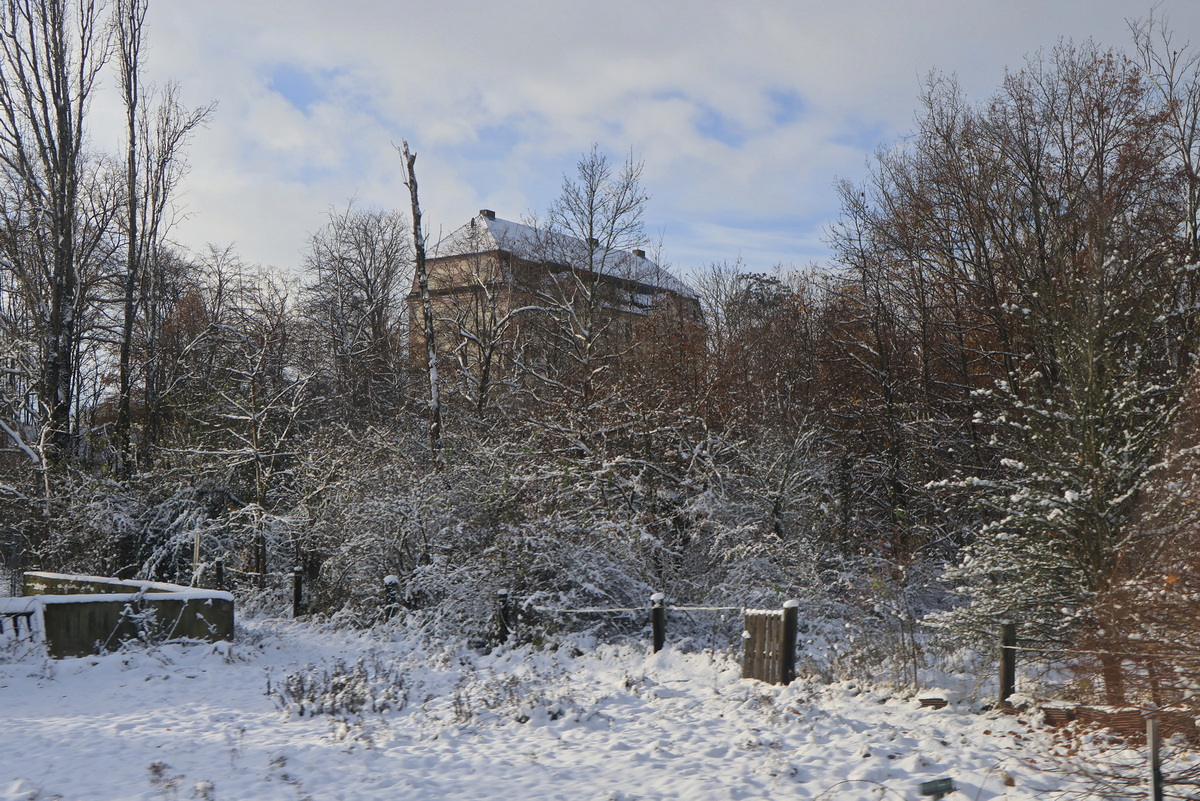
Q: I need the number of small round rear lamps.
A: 0